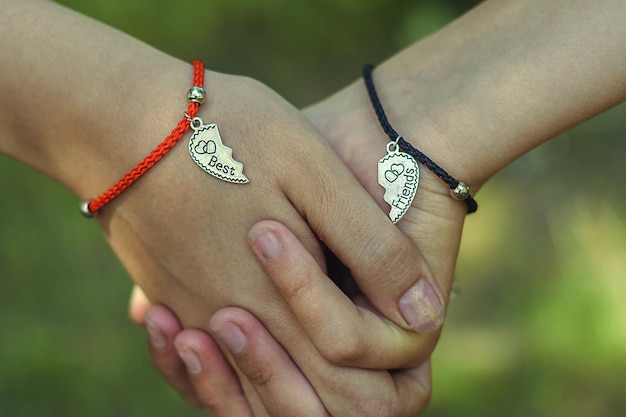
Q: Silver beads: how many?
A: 3